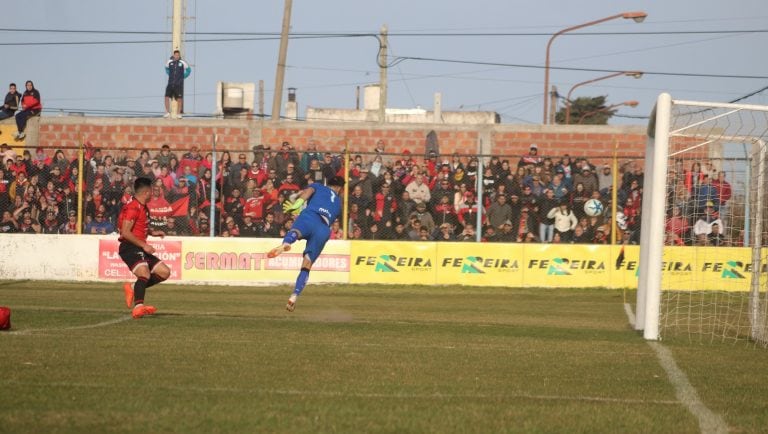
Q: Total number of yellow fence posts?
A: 3